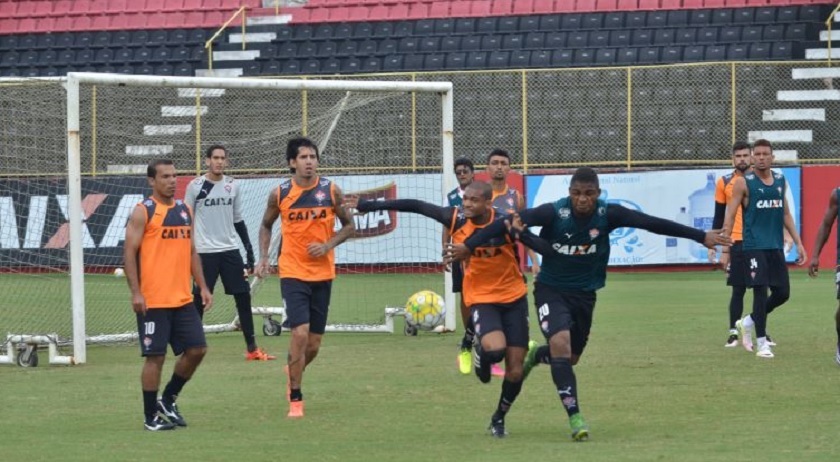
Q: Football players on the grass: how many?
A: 10